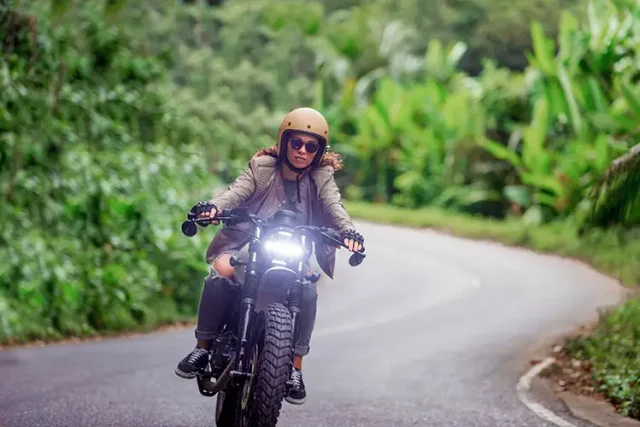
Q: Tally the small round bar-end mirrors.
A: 2